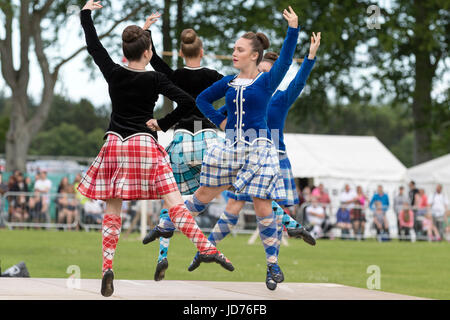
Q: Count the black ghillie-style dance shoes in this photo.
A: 8